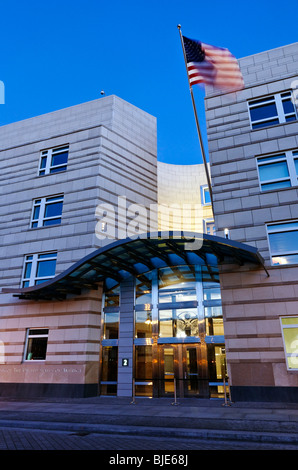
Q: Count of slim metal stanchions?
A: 4